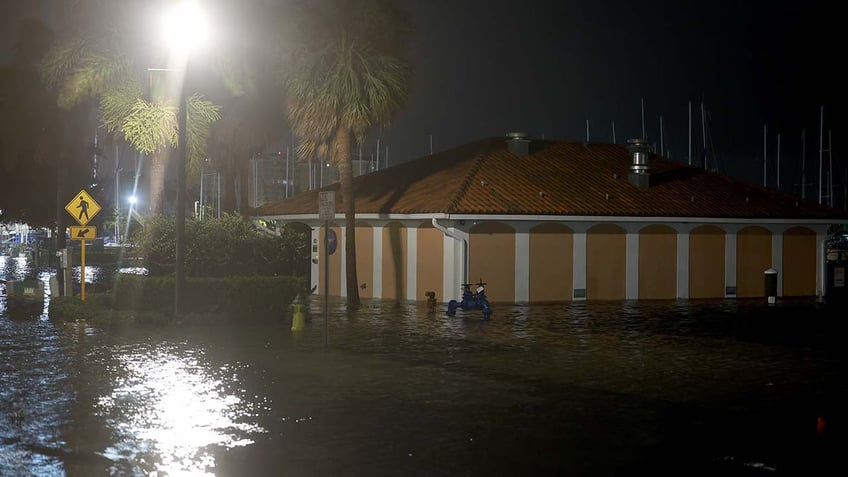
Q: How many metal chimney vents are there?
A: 2